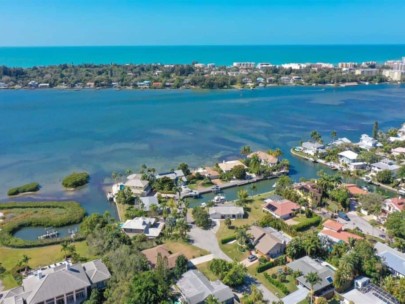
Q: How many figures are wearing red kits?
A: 0